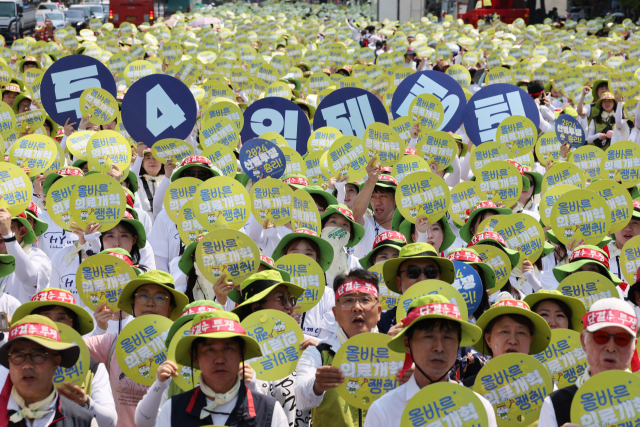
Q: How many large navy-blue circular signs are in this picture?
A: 6